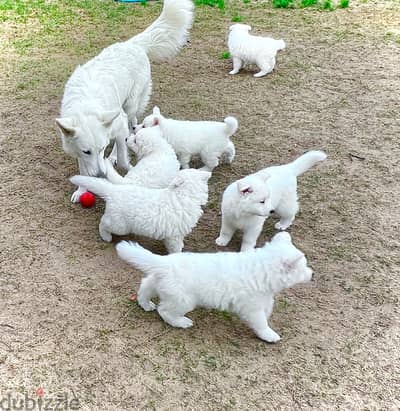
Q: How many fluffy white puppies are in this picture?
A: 6